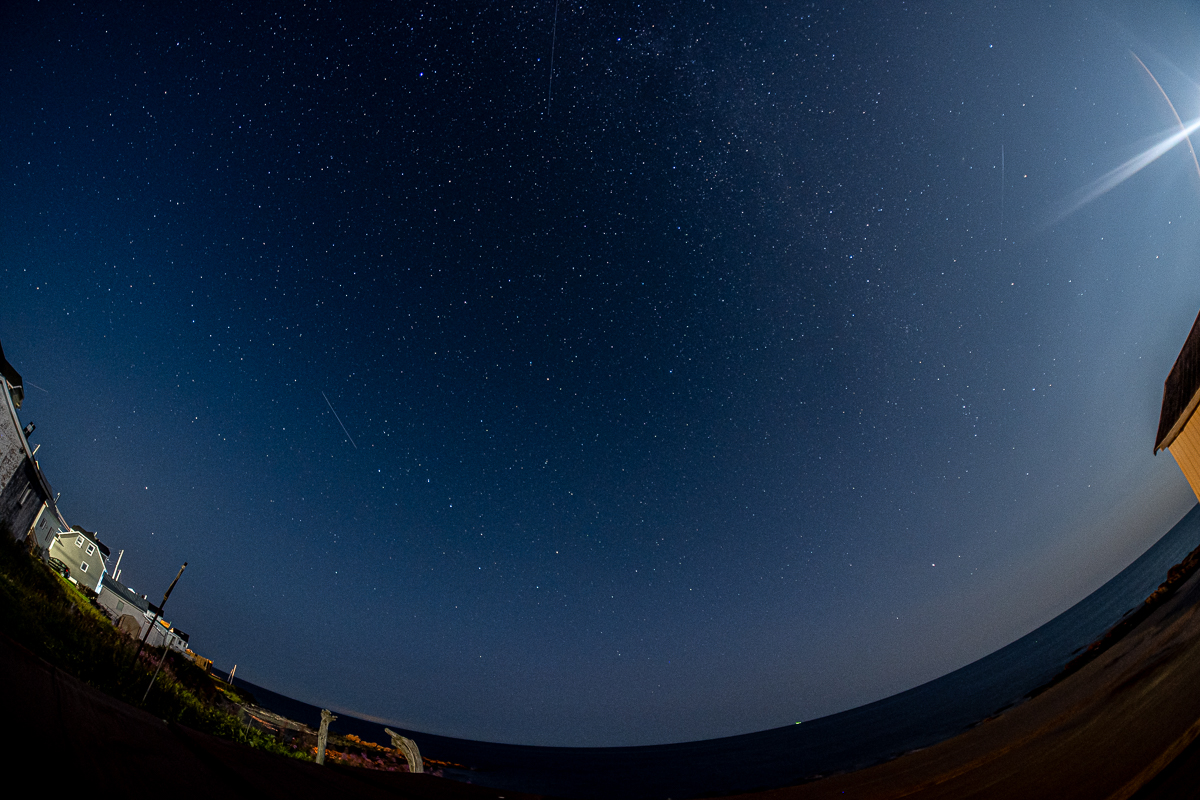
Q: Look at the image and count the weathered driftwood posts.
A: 2